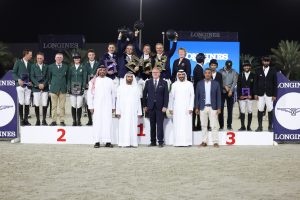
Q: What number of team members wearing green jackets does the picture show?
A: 5